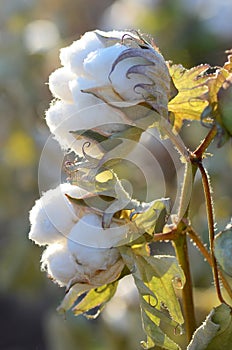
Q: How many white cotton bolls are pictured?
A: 2